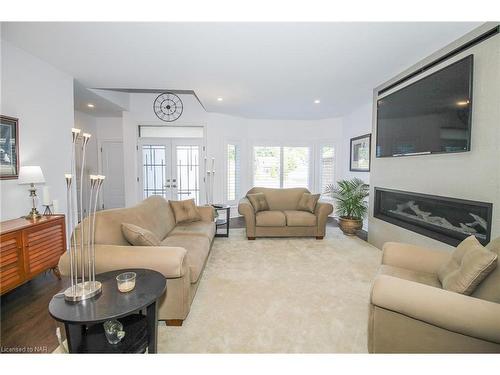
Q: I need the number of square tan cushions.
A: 5